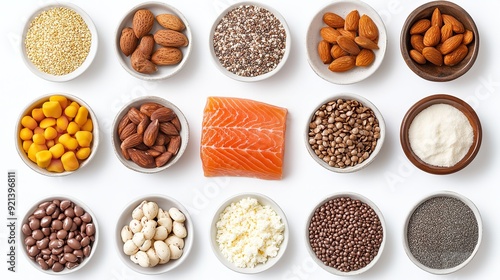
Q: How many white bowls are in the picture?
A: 12